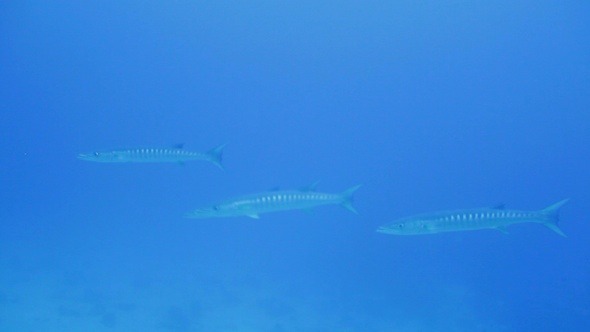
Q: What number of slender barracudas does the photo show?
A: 3